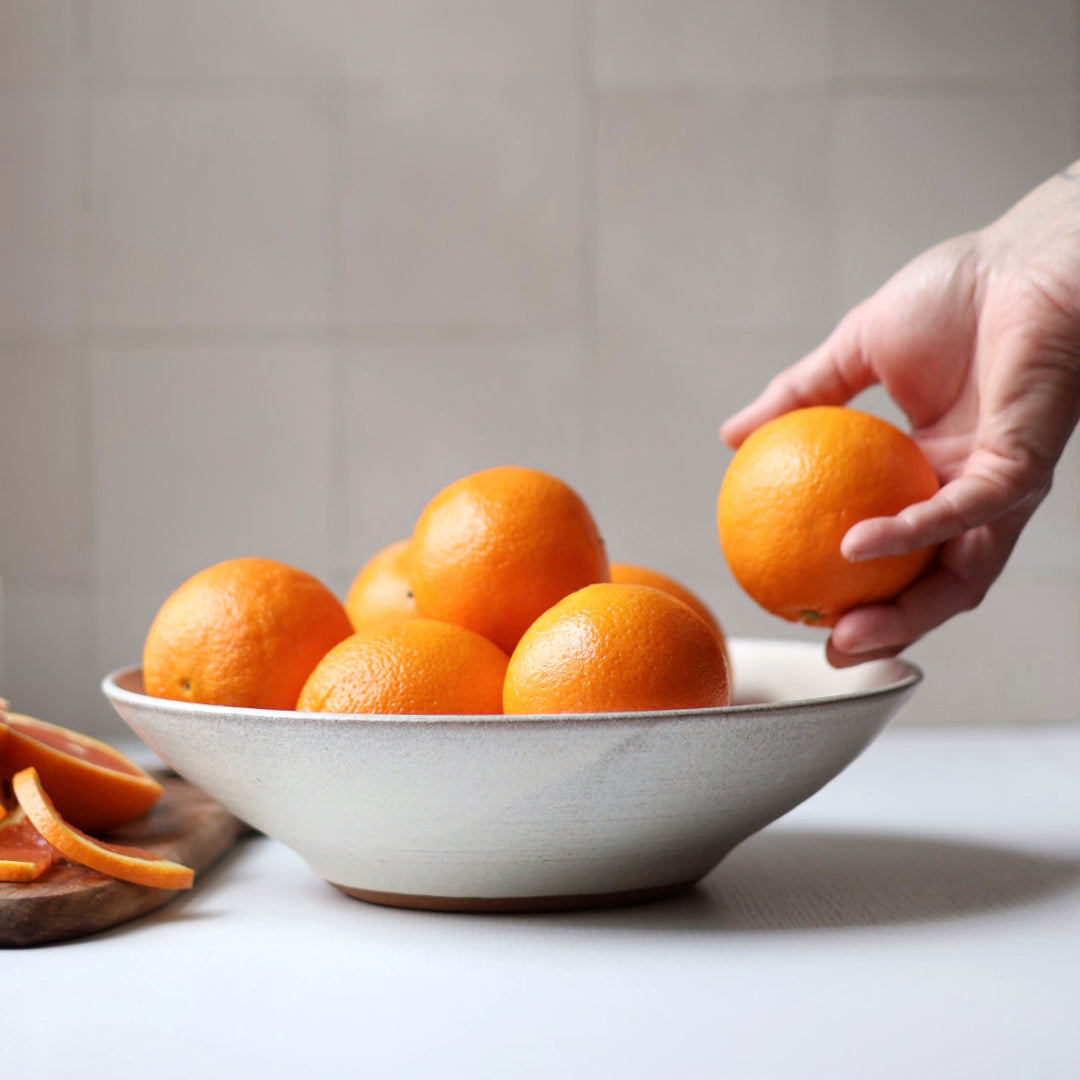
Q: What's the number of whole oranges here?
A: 7